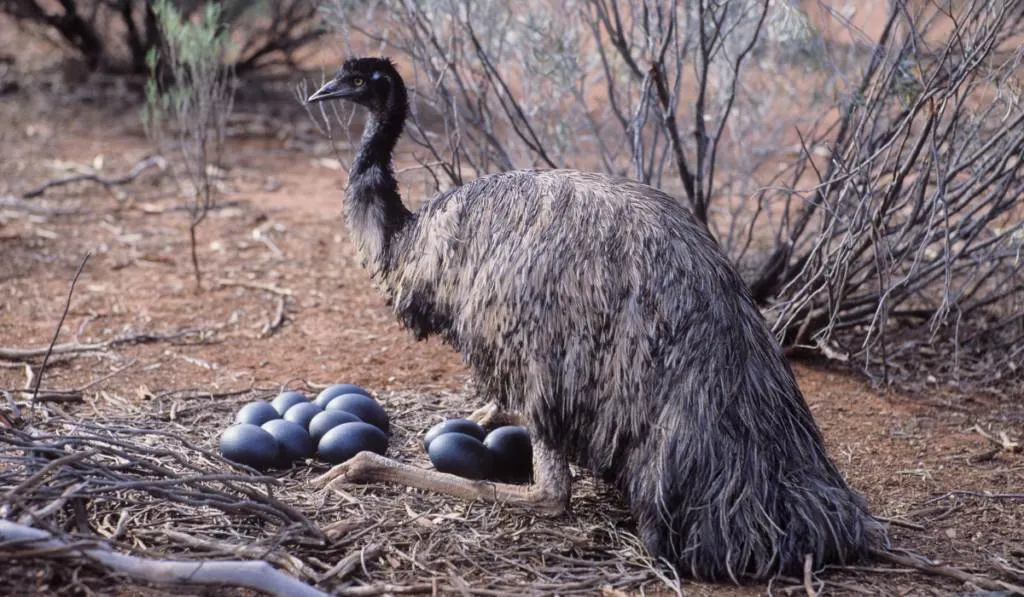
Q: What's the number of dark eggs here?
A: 12